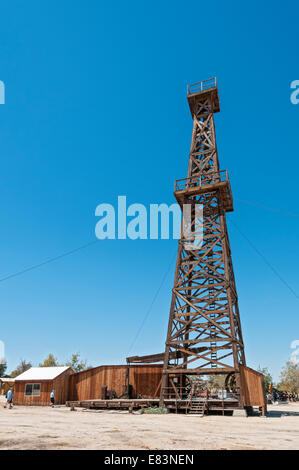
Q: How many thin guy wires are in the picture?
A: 4